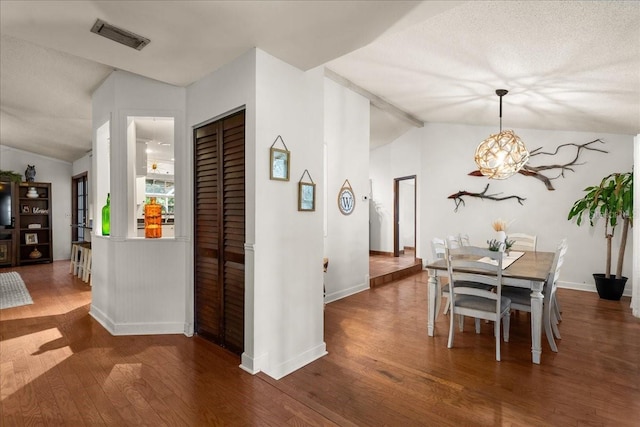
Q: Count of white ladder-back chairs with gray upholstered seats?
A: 8